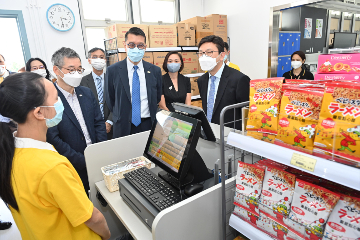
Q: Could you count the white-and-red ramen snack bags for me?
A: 4